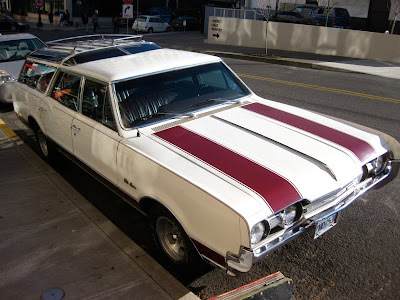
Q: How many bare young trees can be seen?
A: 3